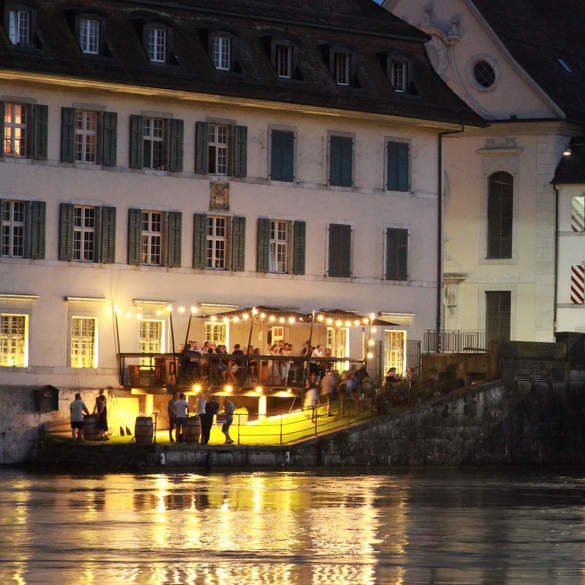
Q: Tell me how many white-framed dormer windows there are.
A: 7